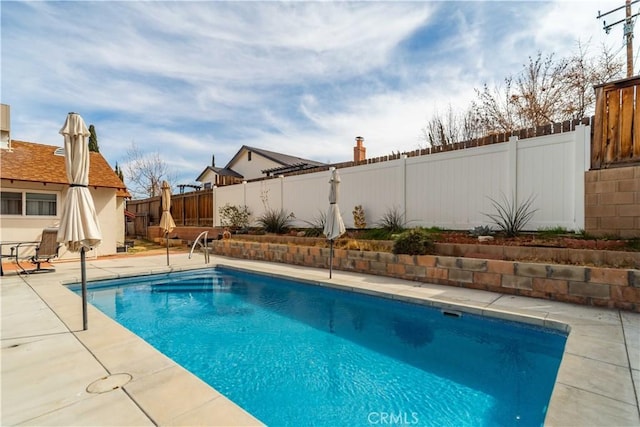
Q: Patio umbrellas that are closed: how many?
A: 3